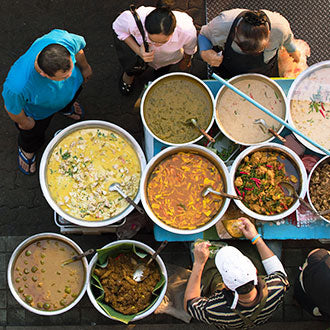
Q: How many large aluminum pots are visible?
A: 9